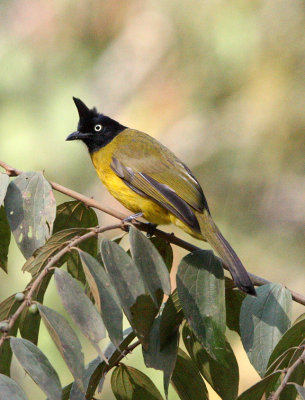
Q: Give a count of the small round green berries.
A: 3